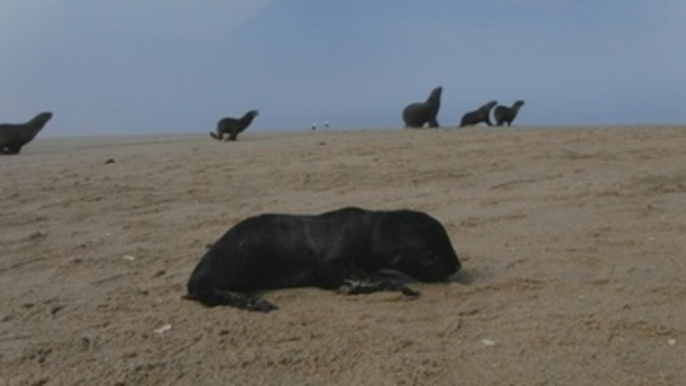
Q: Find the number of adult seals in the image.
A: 5